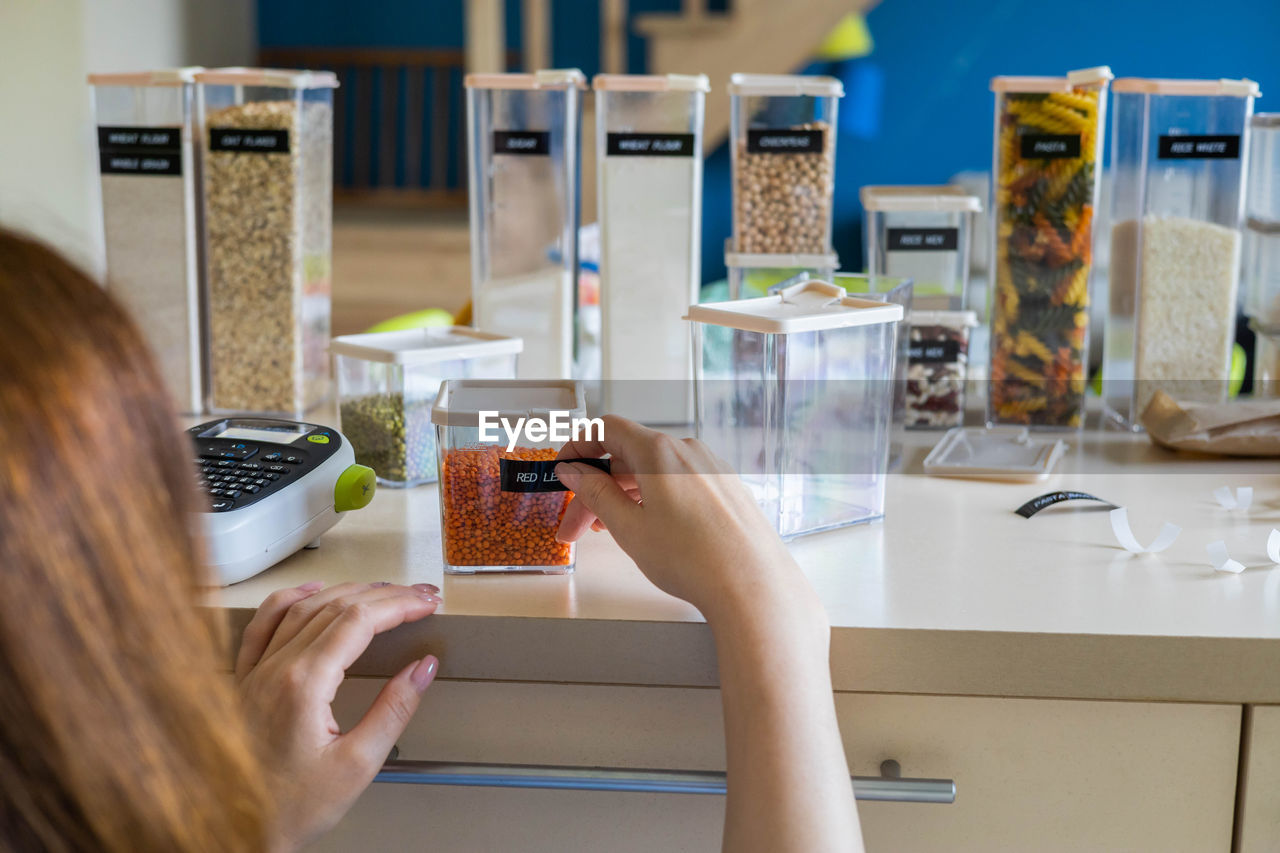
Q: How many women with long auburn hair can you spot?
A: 1